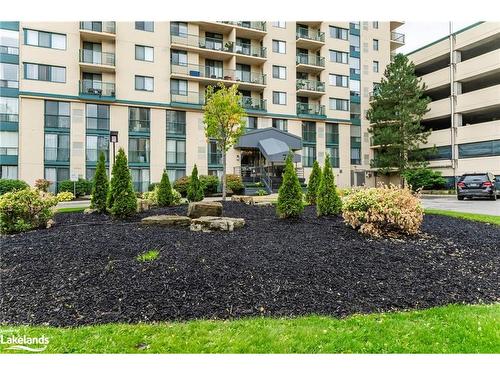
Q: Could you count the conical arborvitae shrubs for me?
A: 7